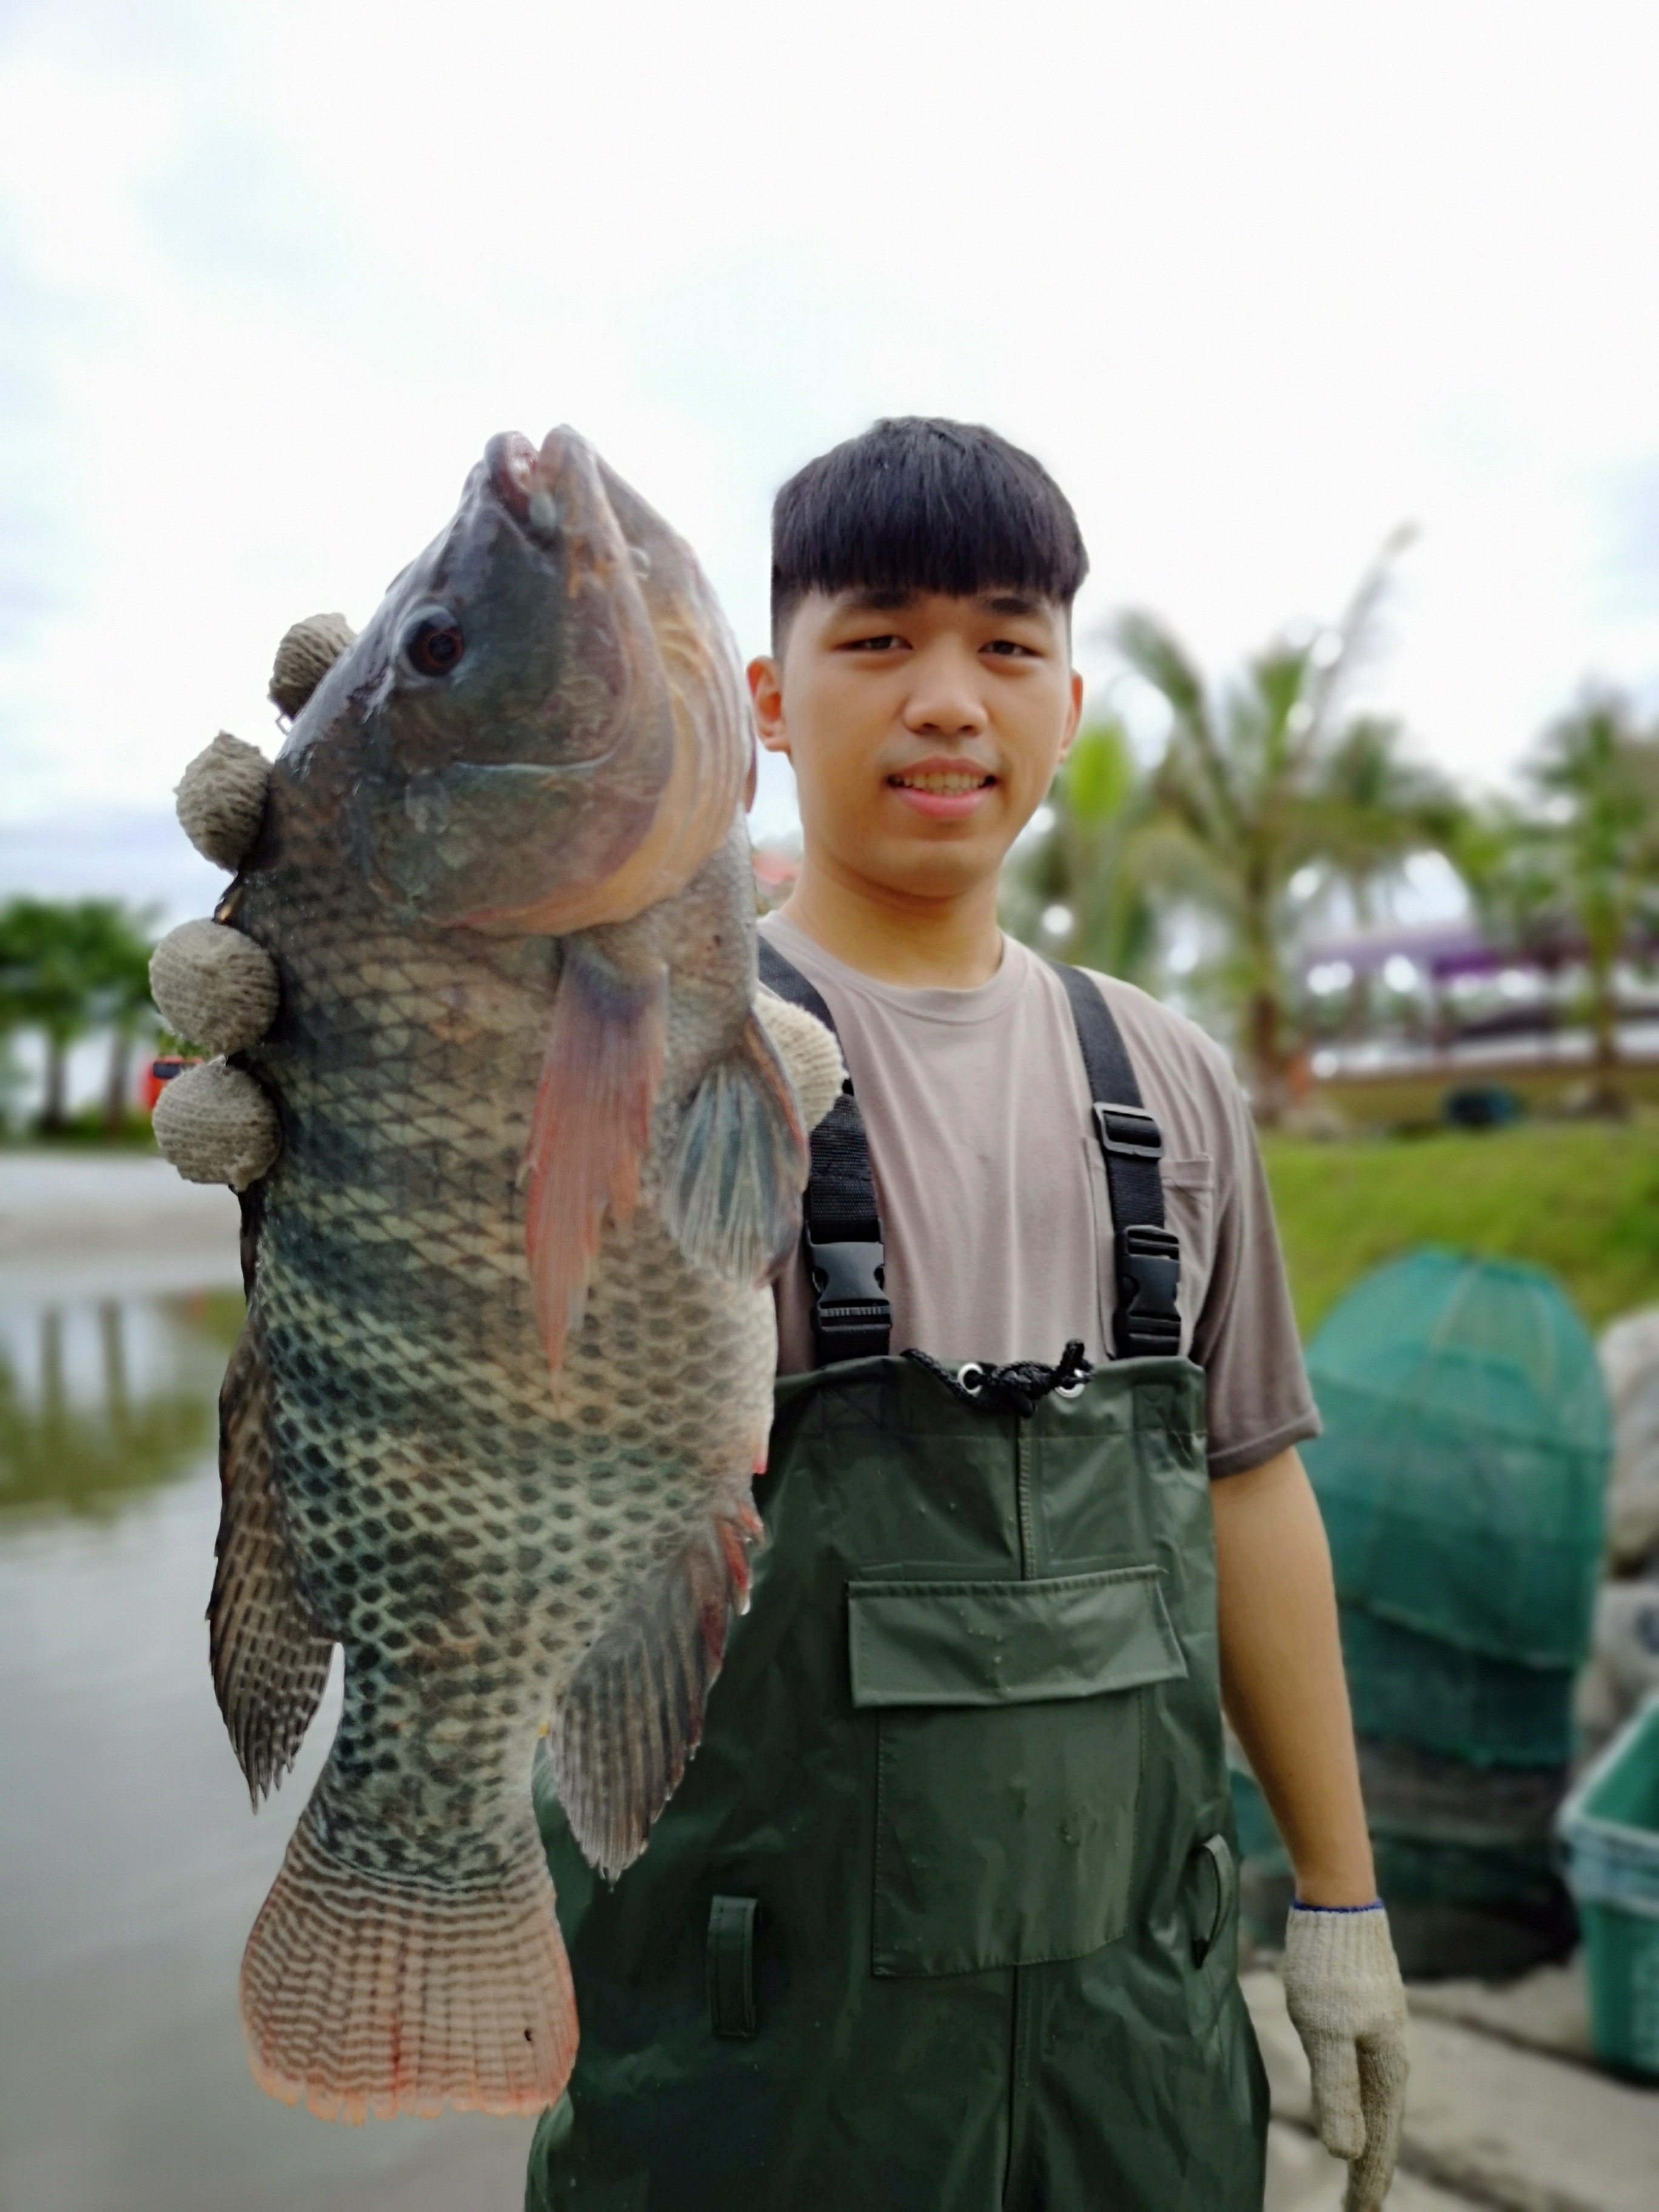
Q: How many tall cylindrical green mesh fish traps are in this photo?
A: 1